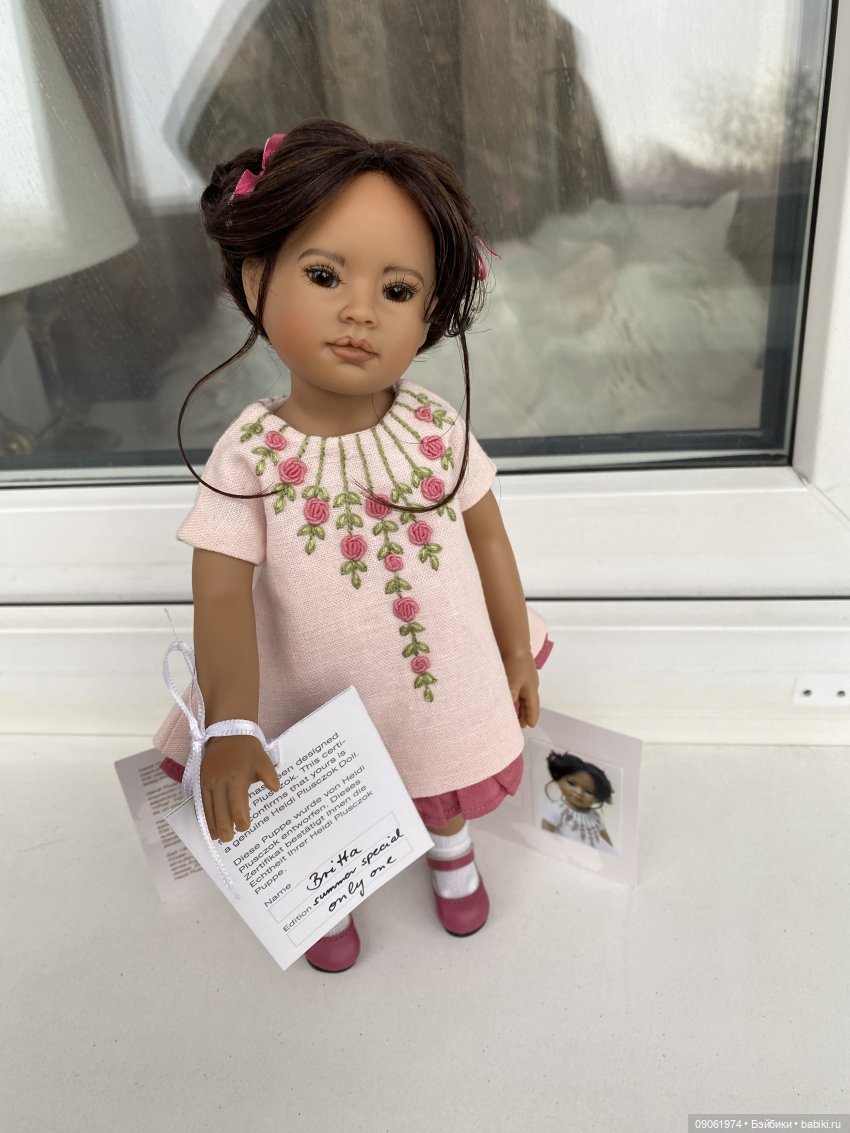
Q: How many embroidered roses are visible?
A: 12